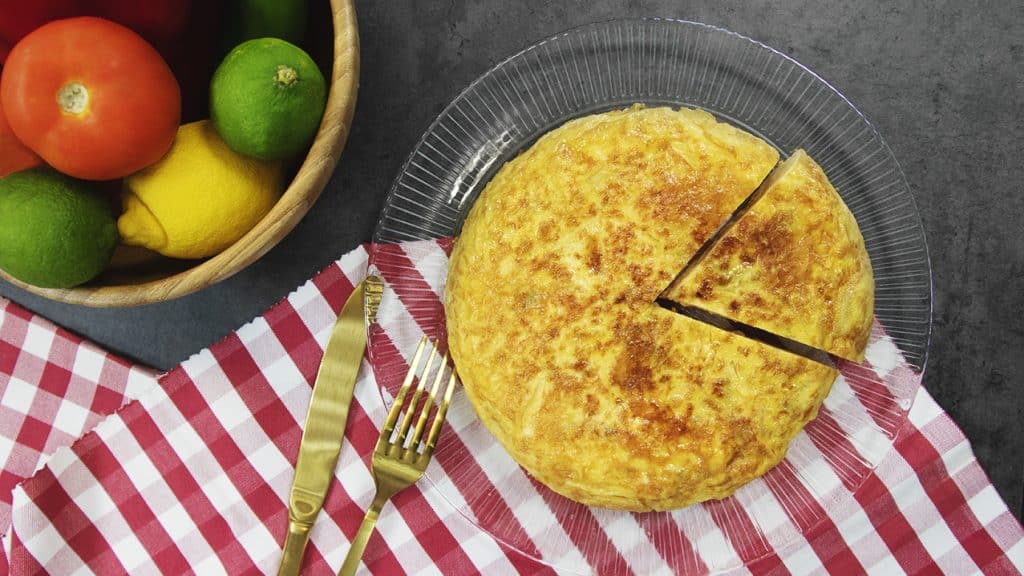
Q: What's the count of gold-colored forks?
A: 1